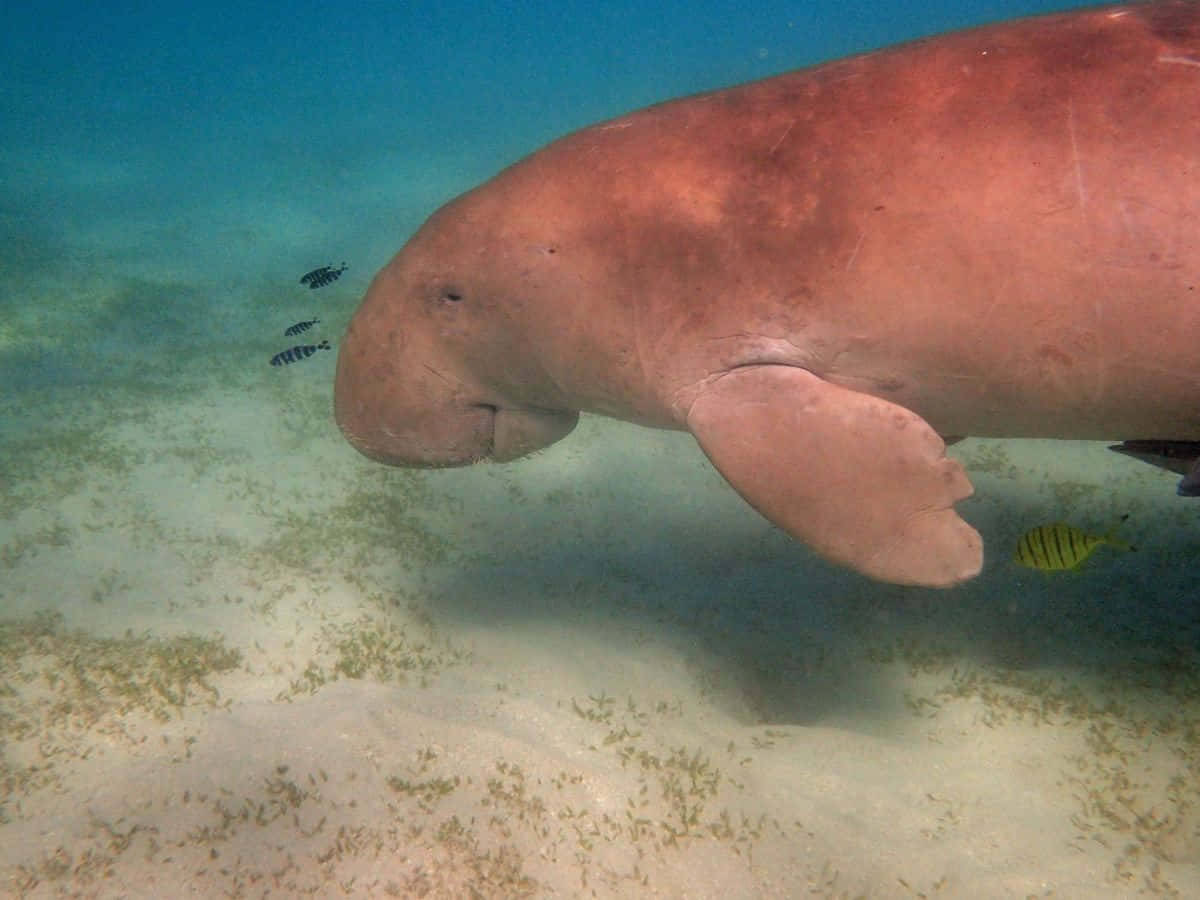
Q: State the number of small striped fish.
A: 5